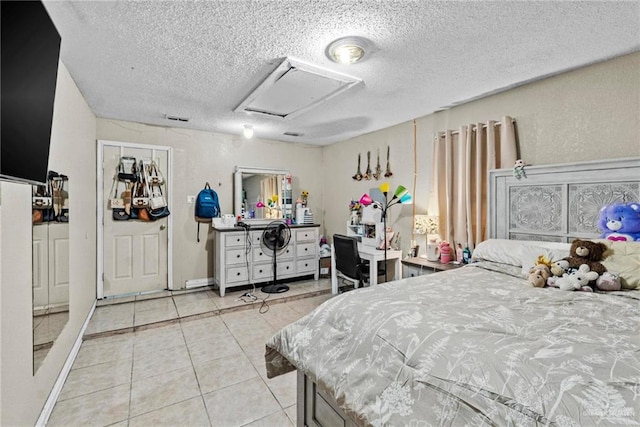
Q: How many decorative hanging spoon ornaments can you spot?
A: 4